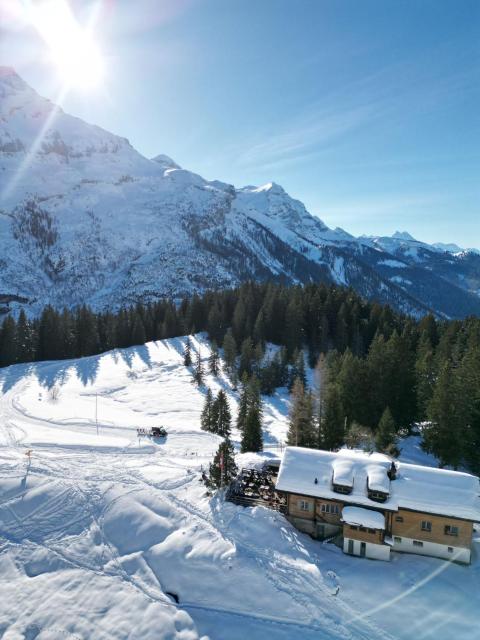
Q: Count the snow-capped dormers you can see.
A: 2